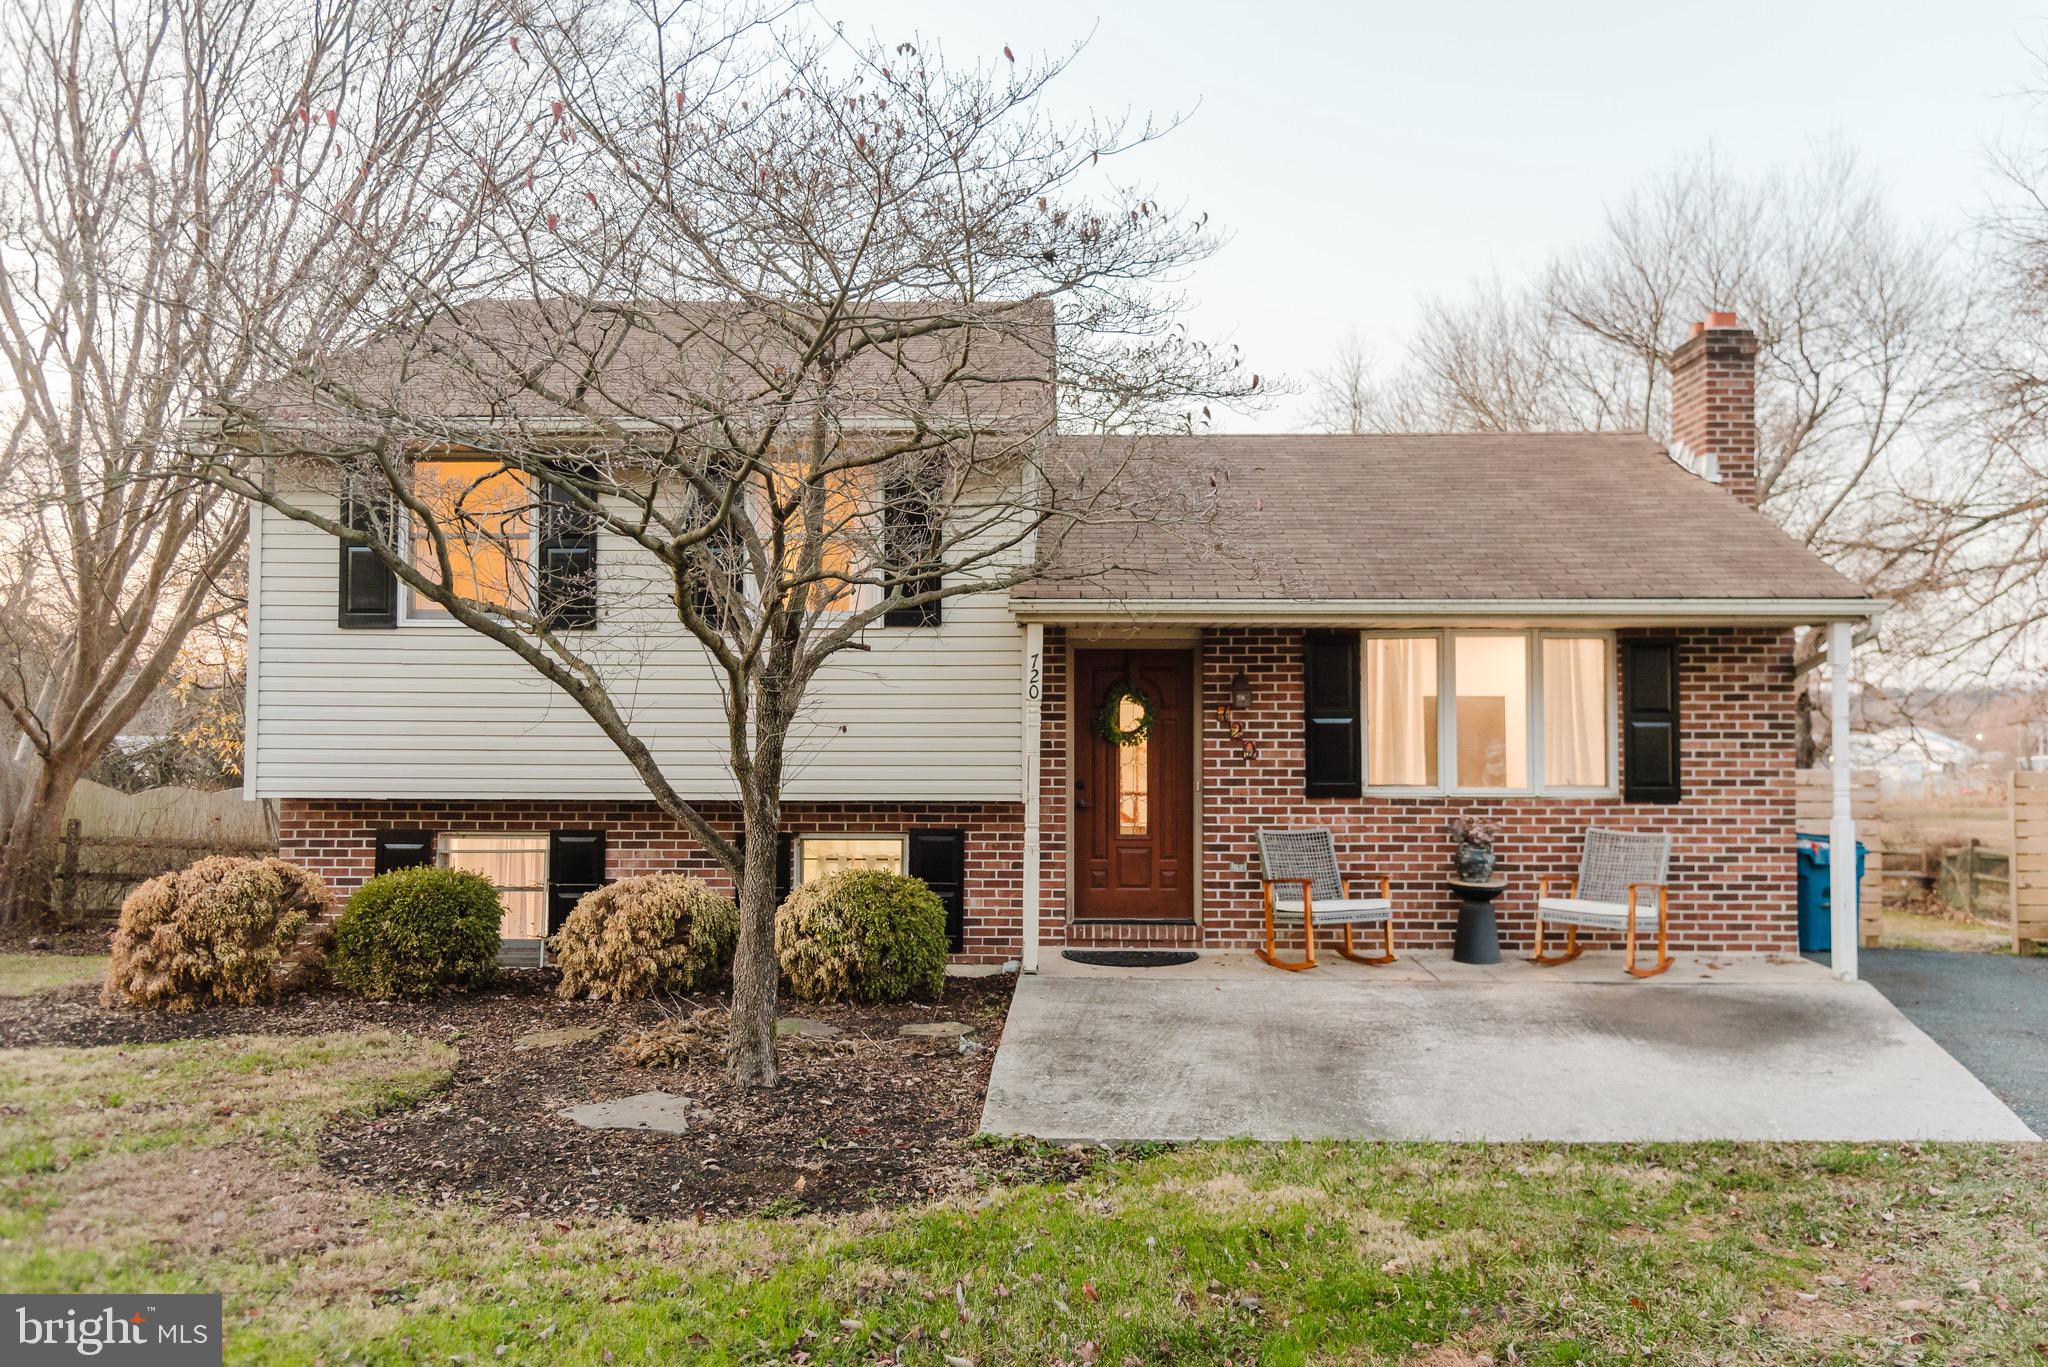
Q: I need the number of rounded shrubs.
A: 4